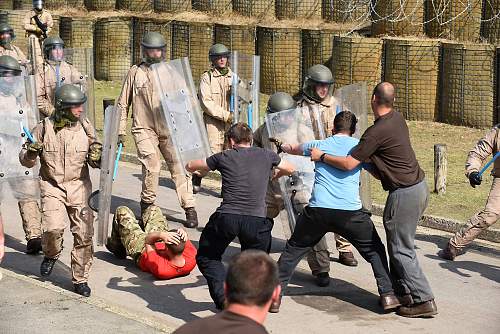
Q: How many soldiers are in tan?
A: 10